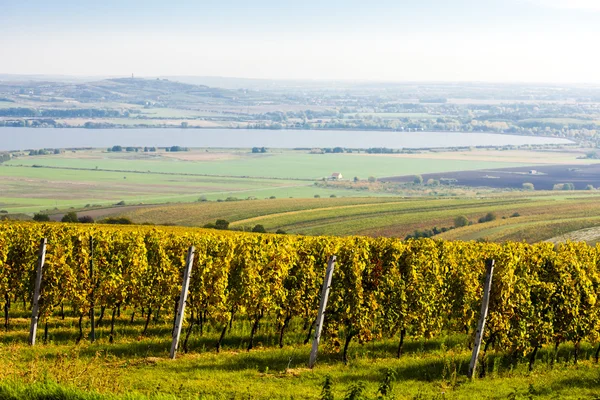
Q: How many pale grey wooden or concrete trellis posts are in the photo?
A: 4